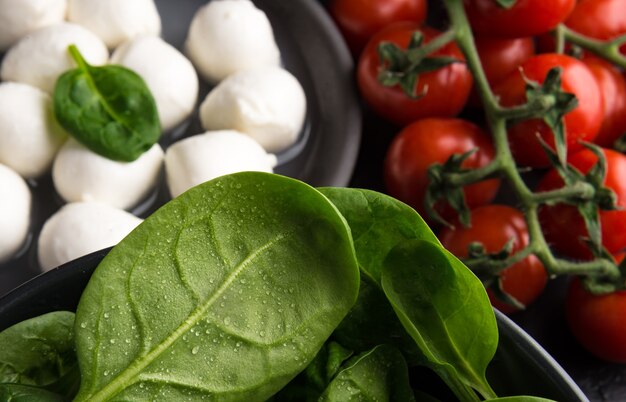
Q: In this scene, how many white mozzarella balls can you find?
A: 11